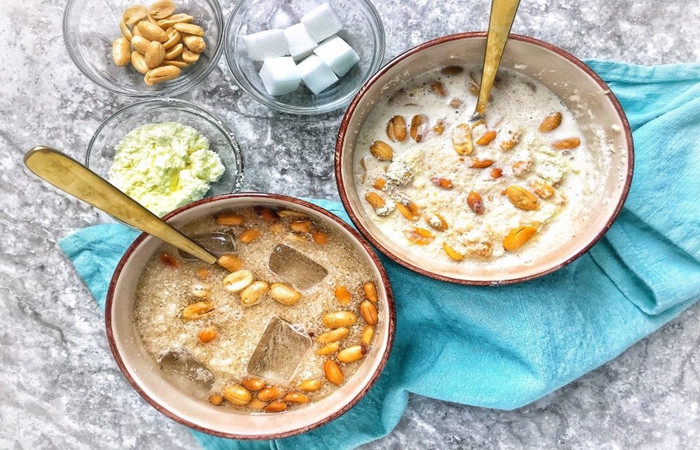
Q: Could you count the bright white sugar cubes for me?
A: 6